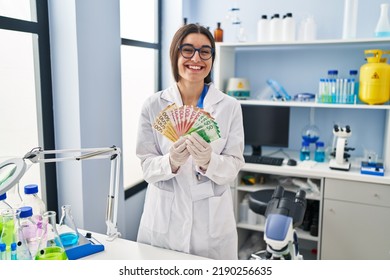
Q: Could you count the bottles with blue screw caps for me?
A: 7